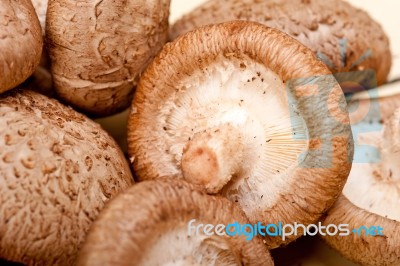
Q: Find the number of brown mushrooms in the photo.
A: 7